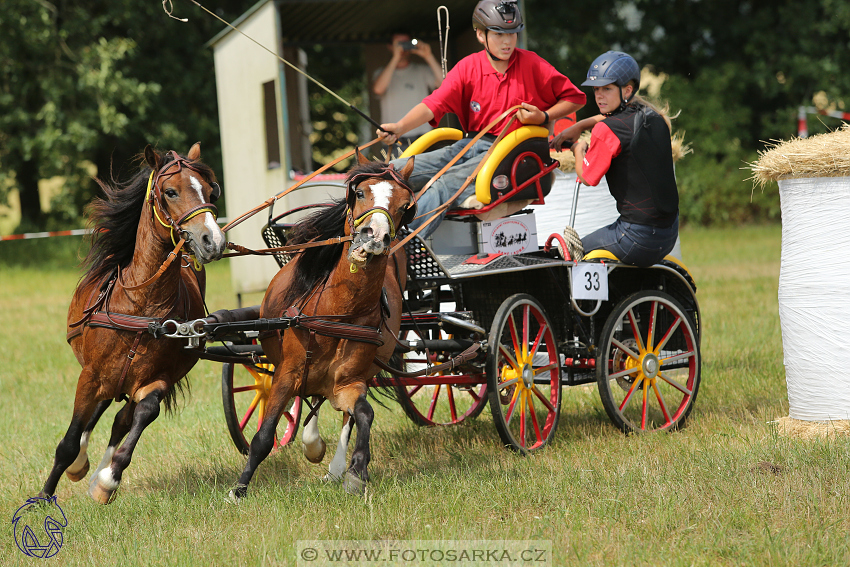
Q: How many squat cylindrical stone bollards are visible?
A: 0